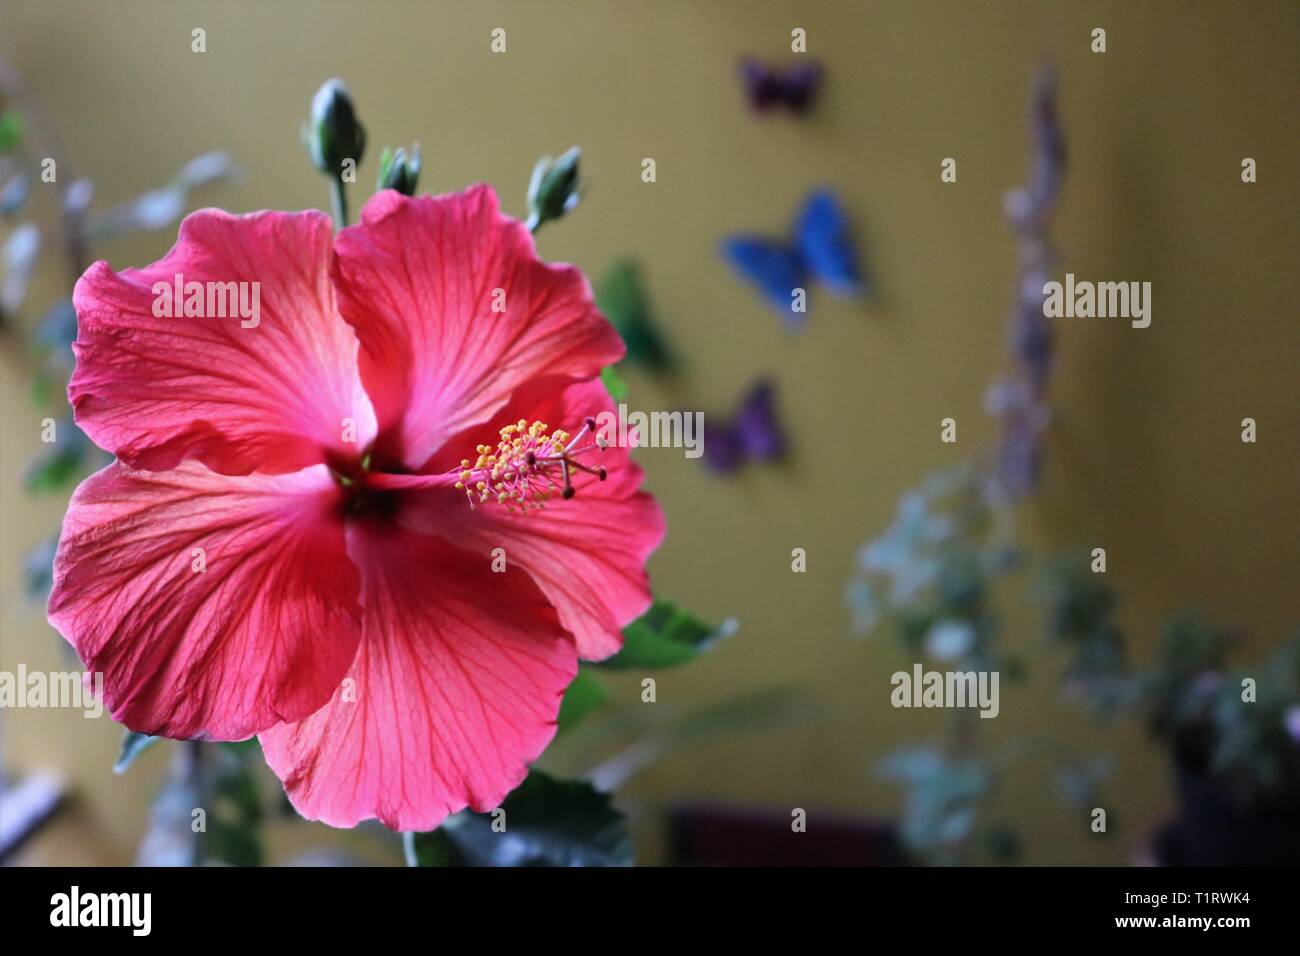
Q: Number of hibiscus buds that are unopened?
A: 3